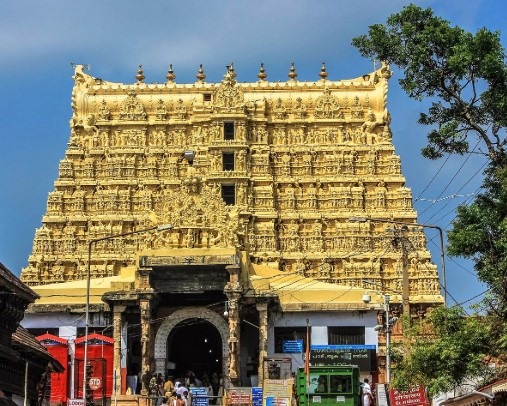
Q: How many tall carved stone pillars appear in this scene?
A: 4